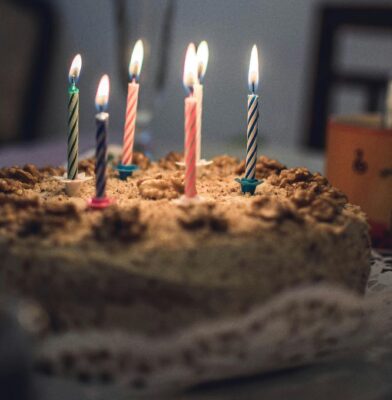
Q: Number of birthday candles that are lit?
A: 6